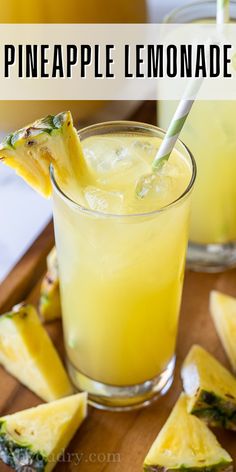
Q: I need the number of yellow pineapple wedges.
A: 7